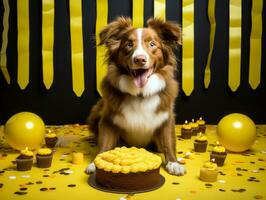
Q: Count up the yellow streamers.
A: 11